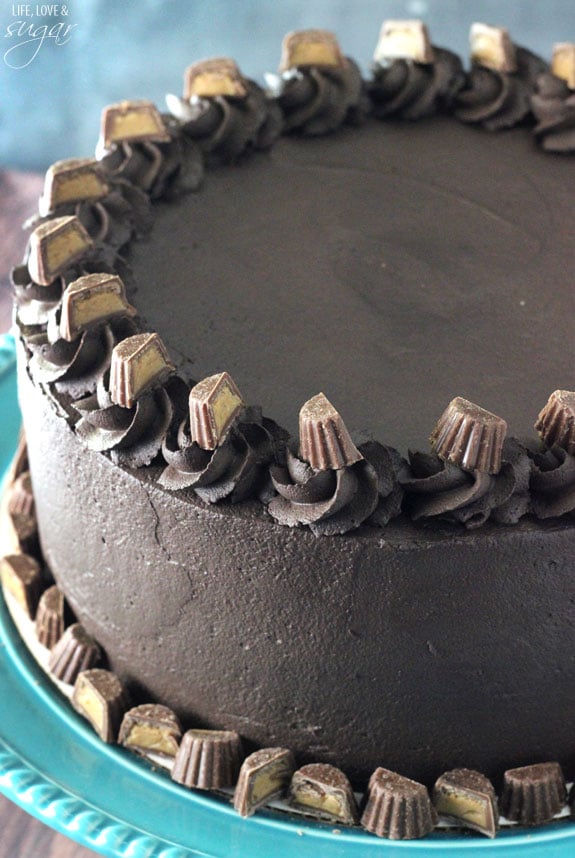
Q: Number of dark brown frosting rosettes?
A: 14